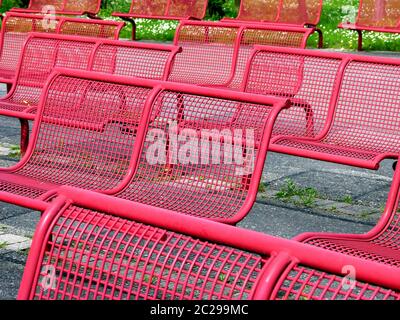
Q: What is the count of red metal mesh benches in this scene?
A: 11